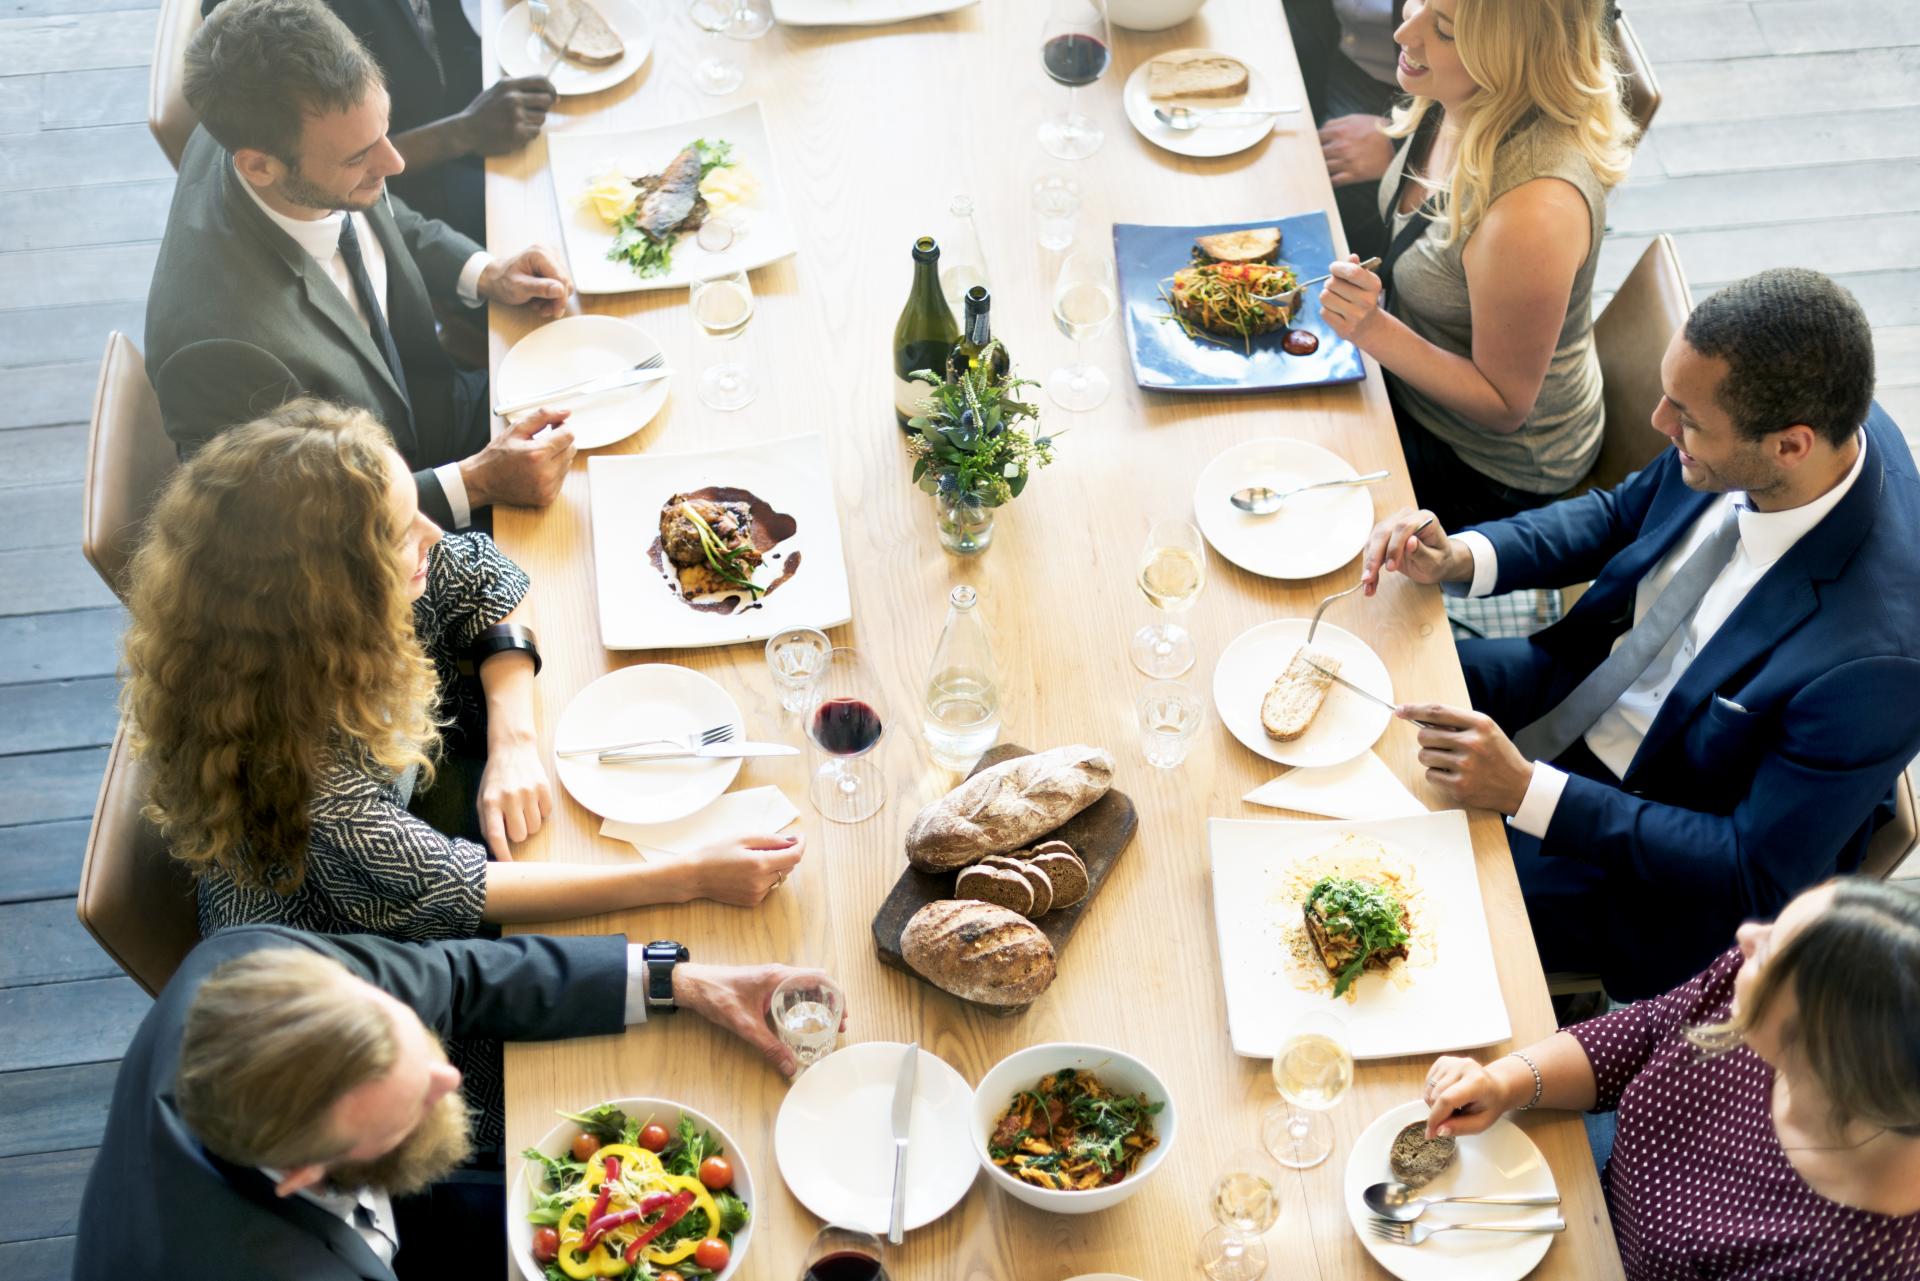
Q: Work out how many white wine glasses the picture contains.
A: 5